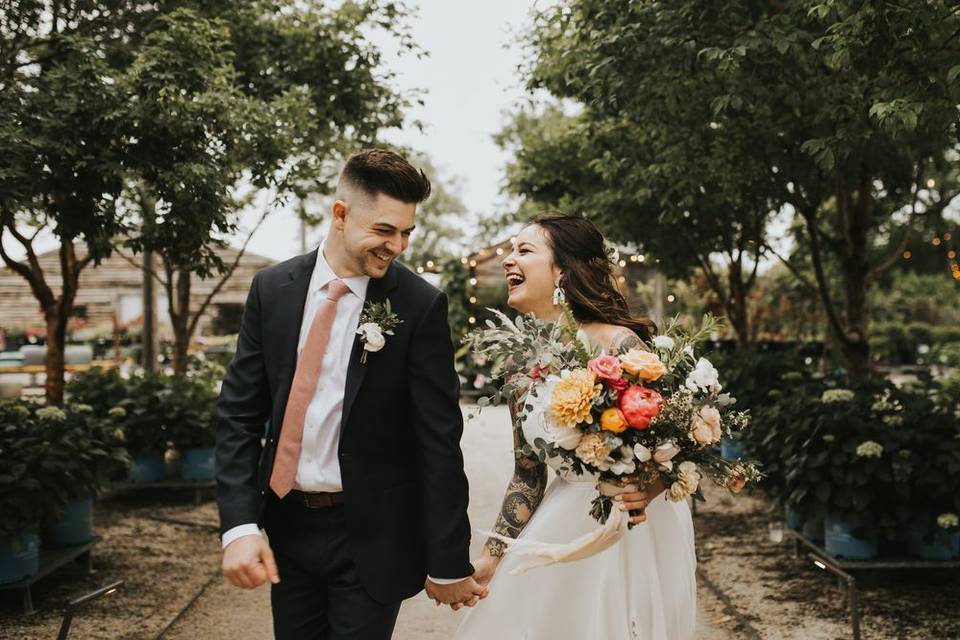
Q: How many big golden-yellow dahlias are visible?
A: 1